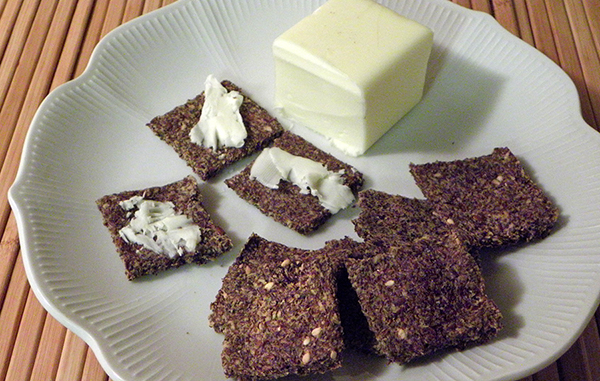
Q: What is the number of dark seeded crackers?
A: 8